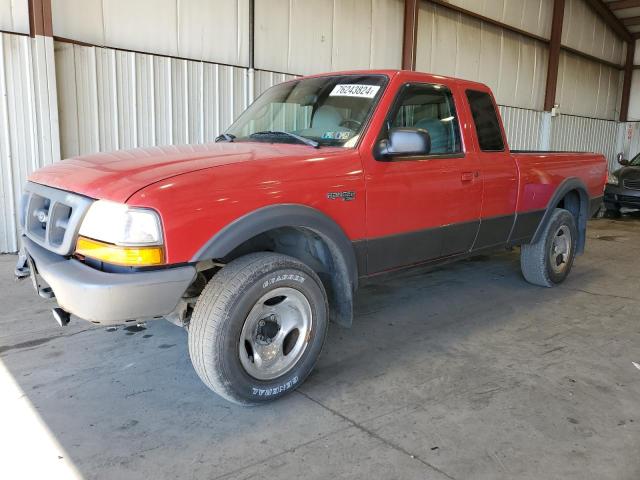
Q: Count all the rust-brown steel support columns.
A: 4